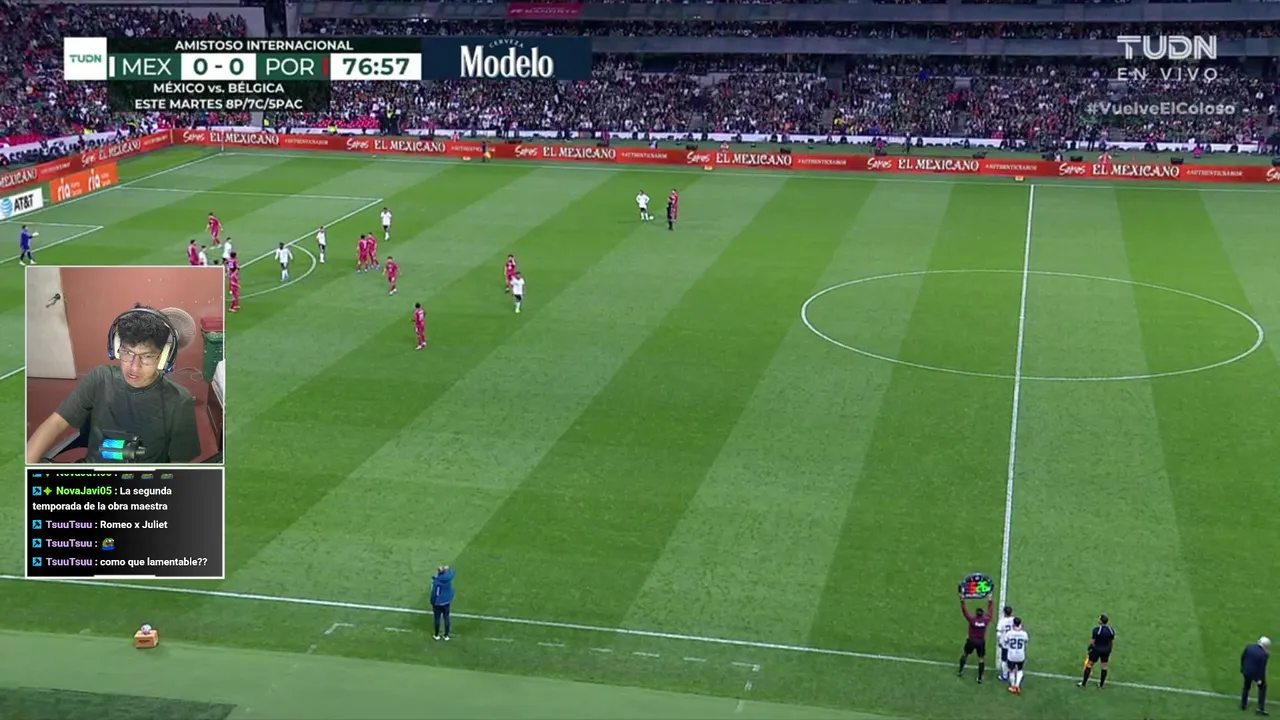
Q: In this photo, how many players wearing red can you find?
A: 10